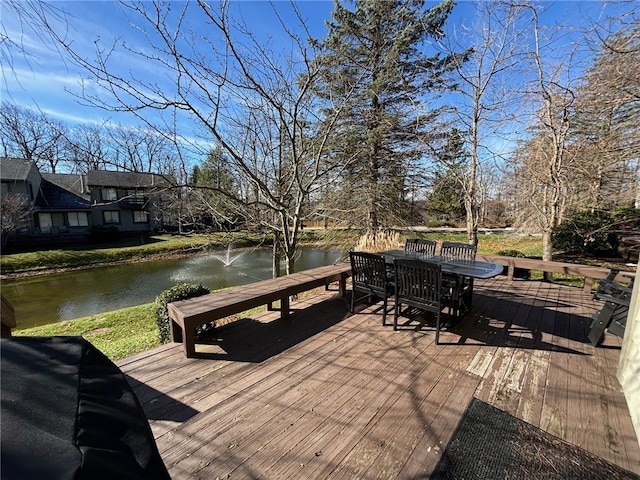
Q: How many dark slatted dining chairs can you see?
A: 4